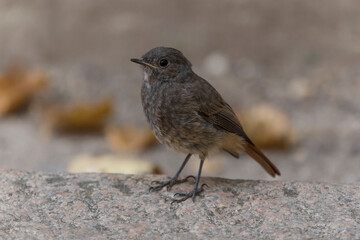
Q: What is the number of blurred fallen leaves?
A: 5